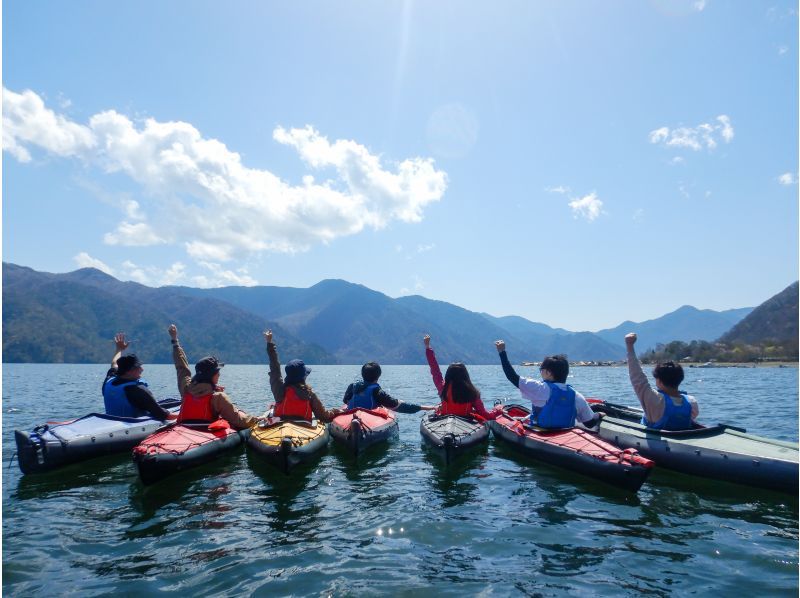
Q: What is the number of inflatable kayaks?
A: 7